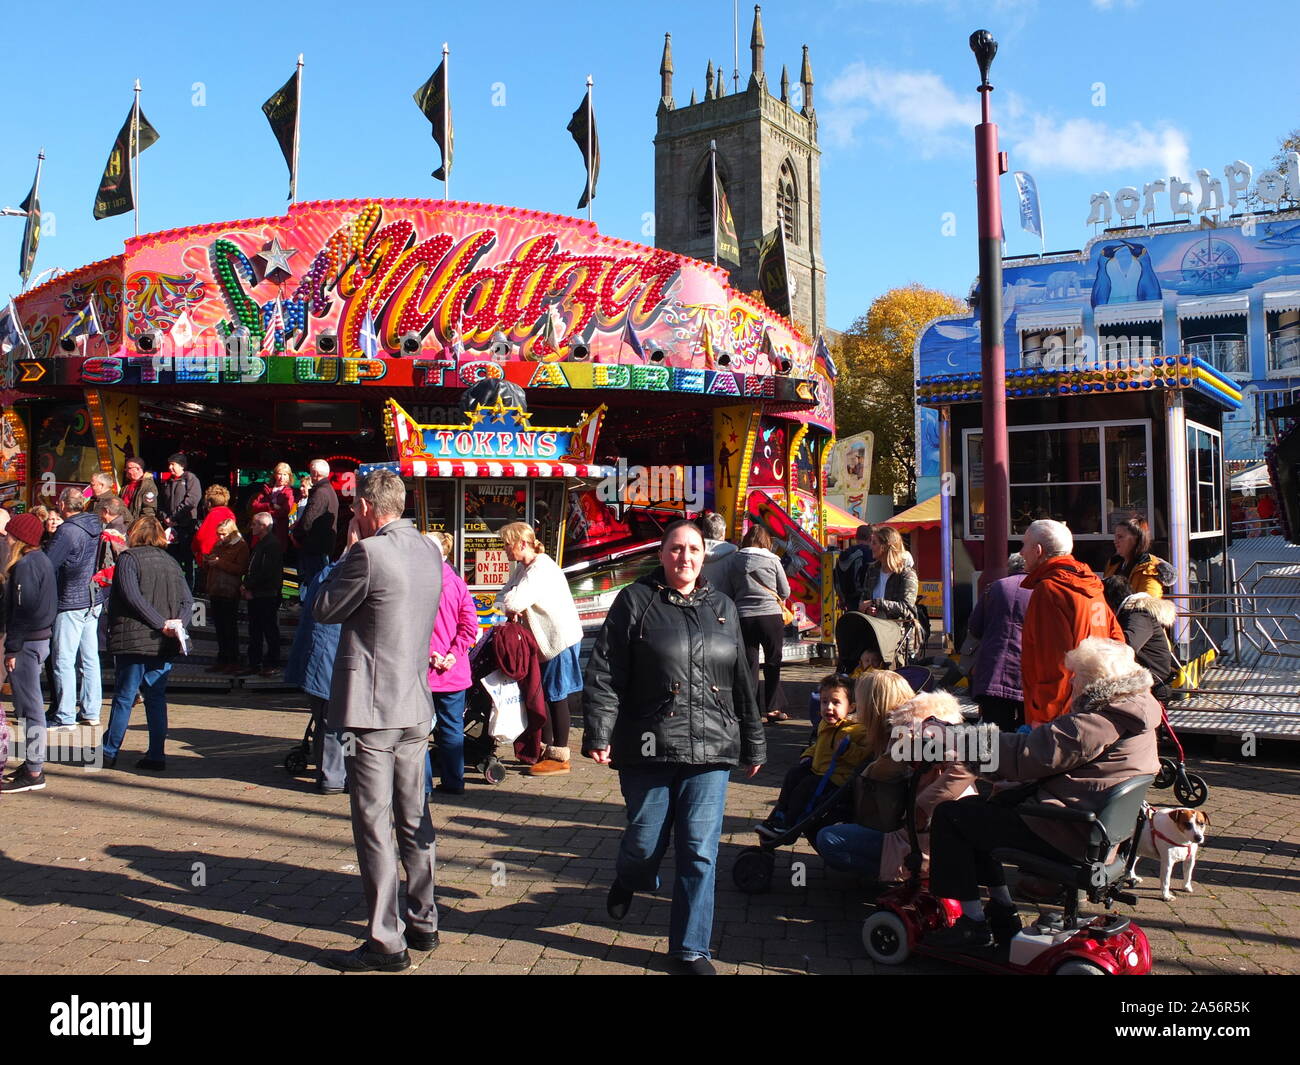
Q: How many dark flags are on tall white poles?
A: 7